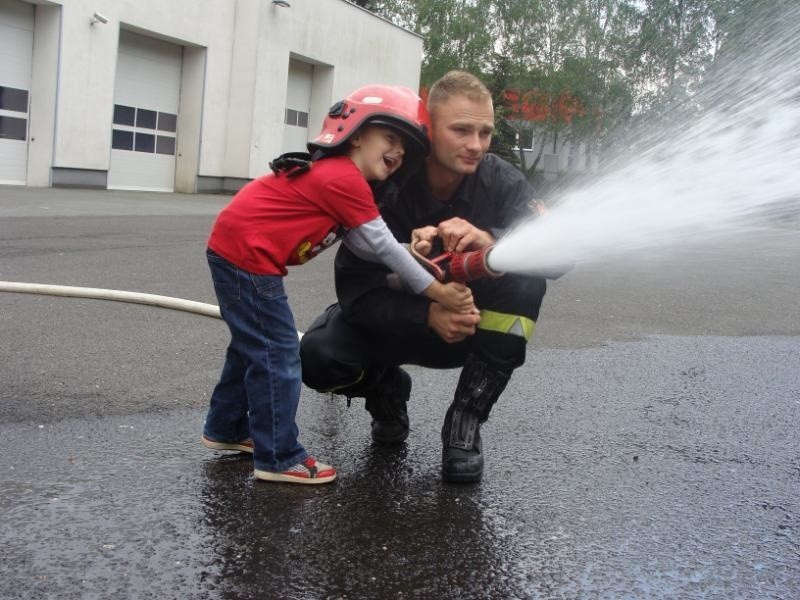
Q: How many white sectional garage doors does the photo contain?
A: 3